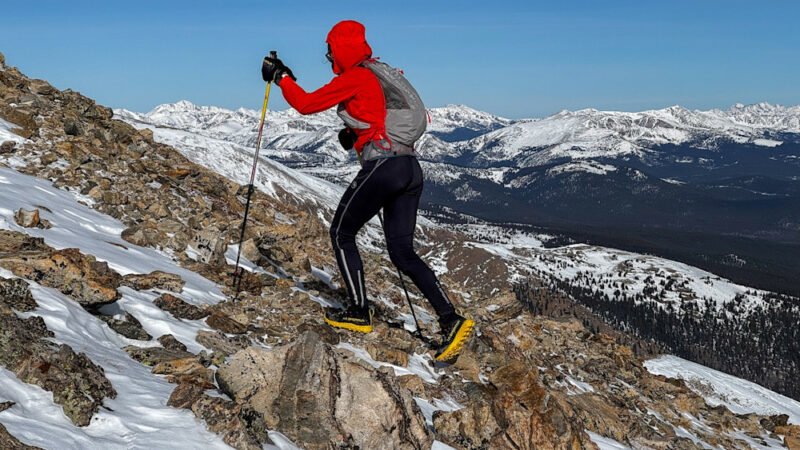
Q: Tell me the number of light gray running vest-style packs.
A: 1